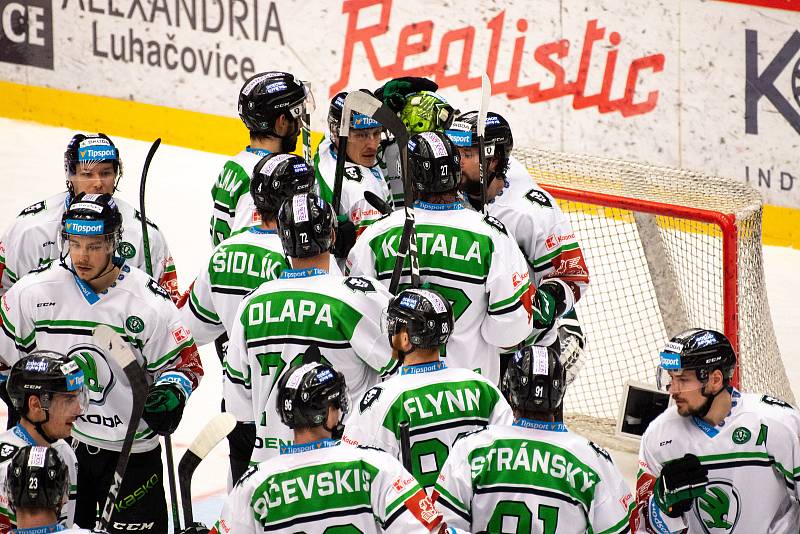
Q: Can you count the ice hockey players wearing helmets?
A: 15